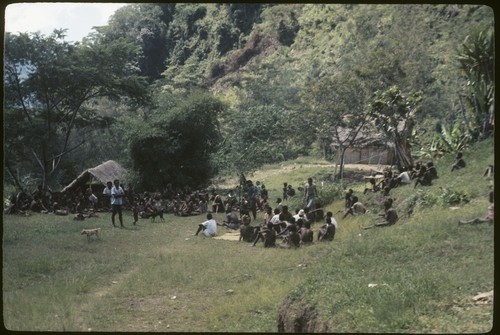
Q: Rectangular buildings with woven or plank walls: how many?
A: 1